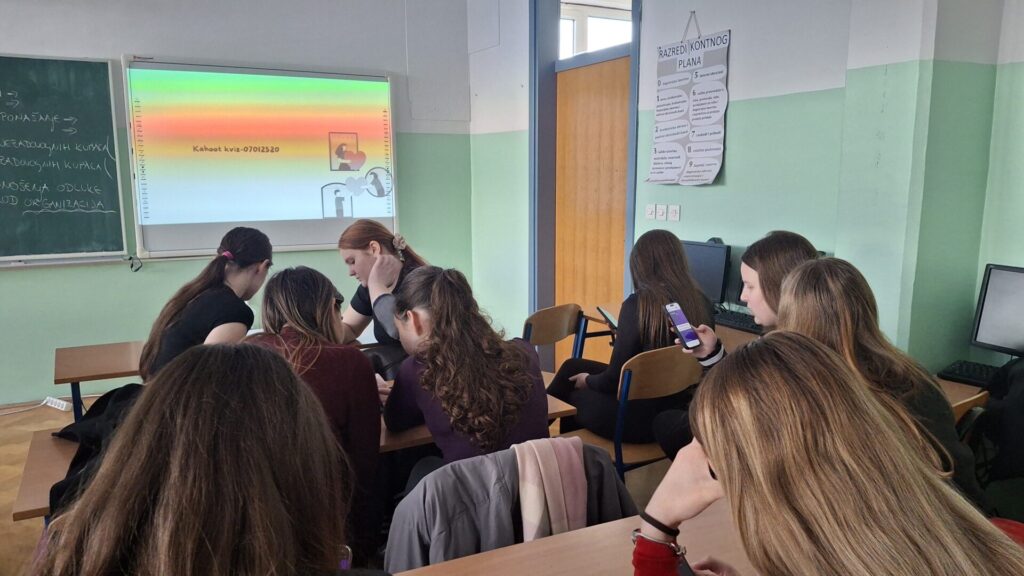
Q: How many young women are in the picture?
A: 9